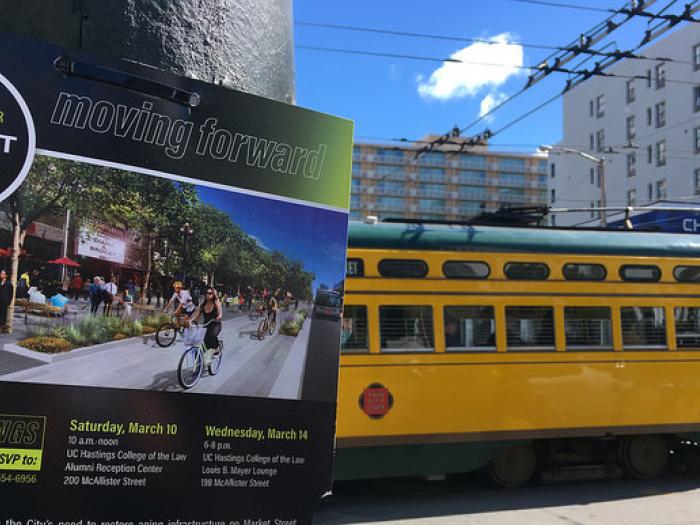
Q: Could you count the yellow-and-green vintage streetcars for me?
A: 1